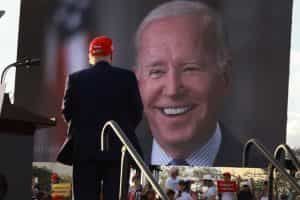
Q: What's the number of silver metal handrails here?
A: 3